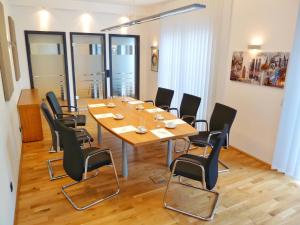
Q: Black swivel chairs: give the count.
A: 7